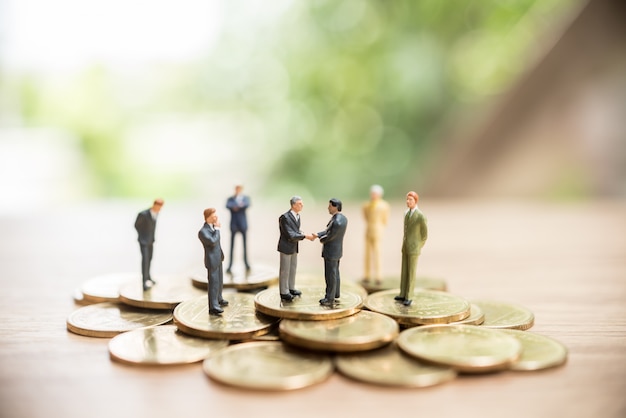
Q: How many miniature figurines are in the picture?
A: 7